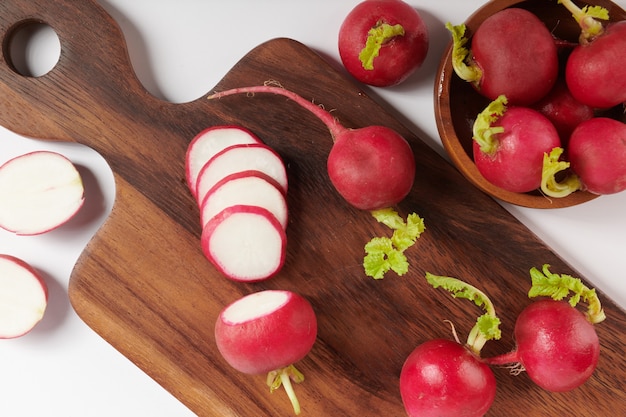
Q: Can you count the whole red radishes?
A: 9